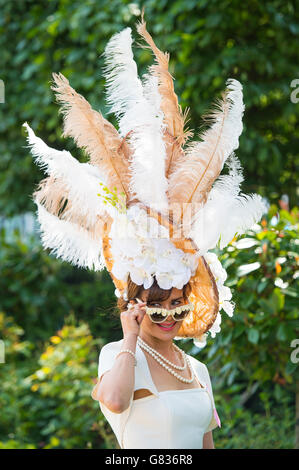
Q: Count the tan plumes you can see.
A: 4